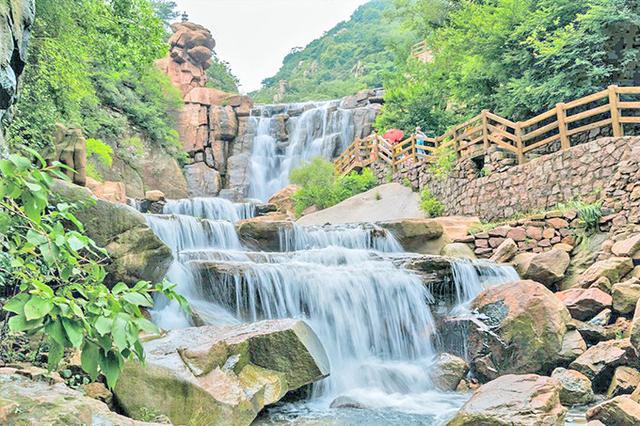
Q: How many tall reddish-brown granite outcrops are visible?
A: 1